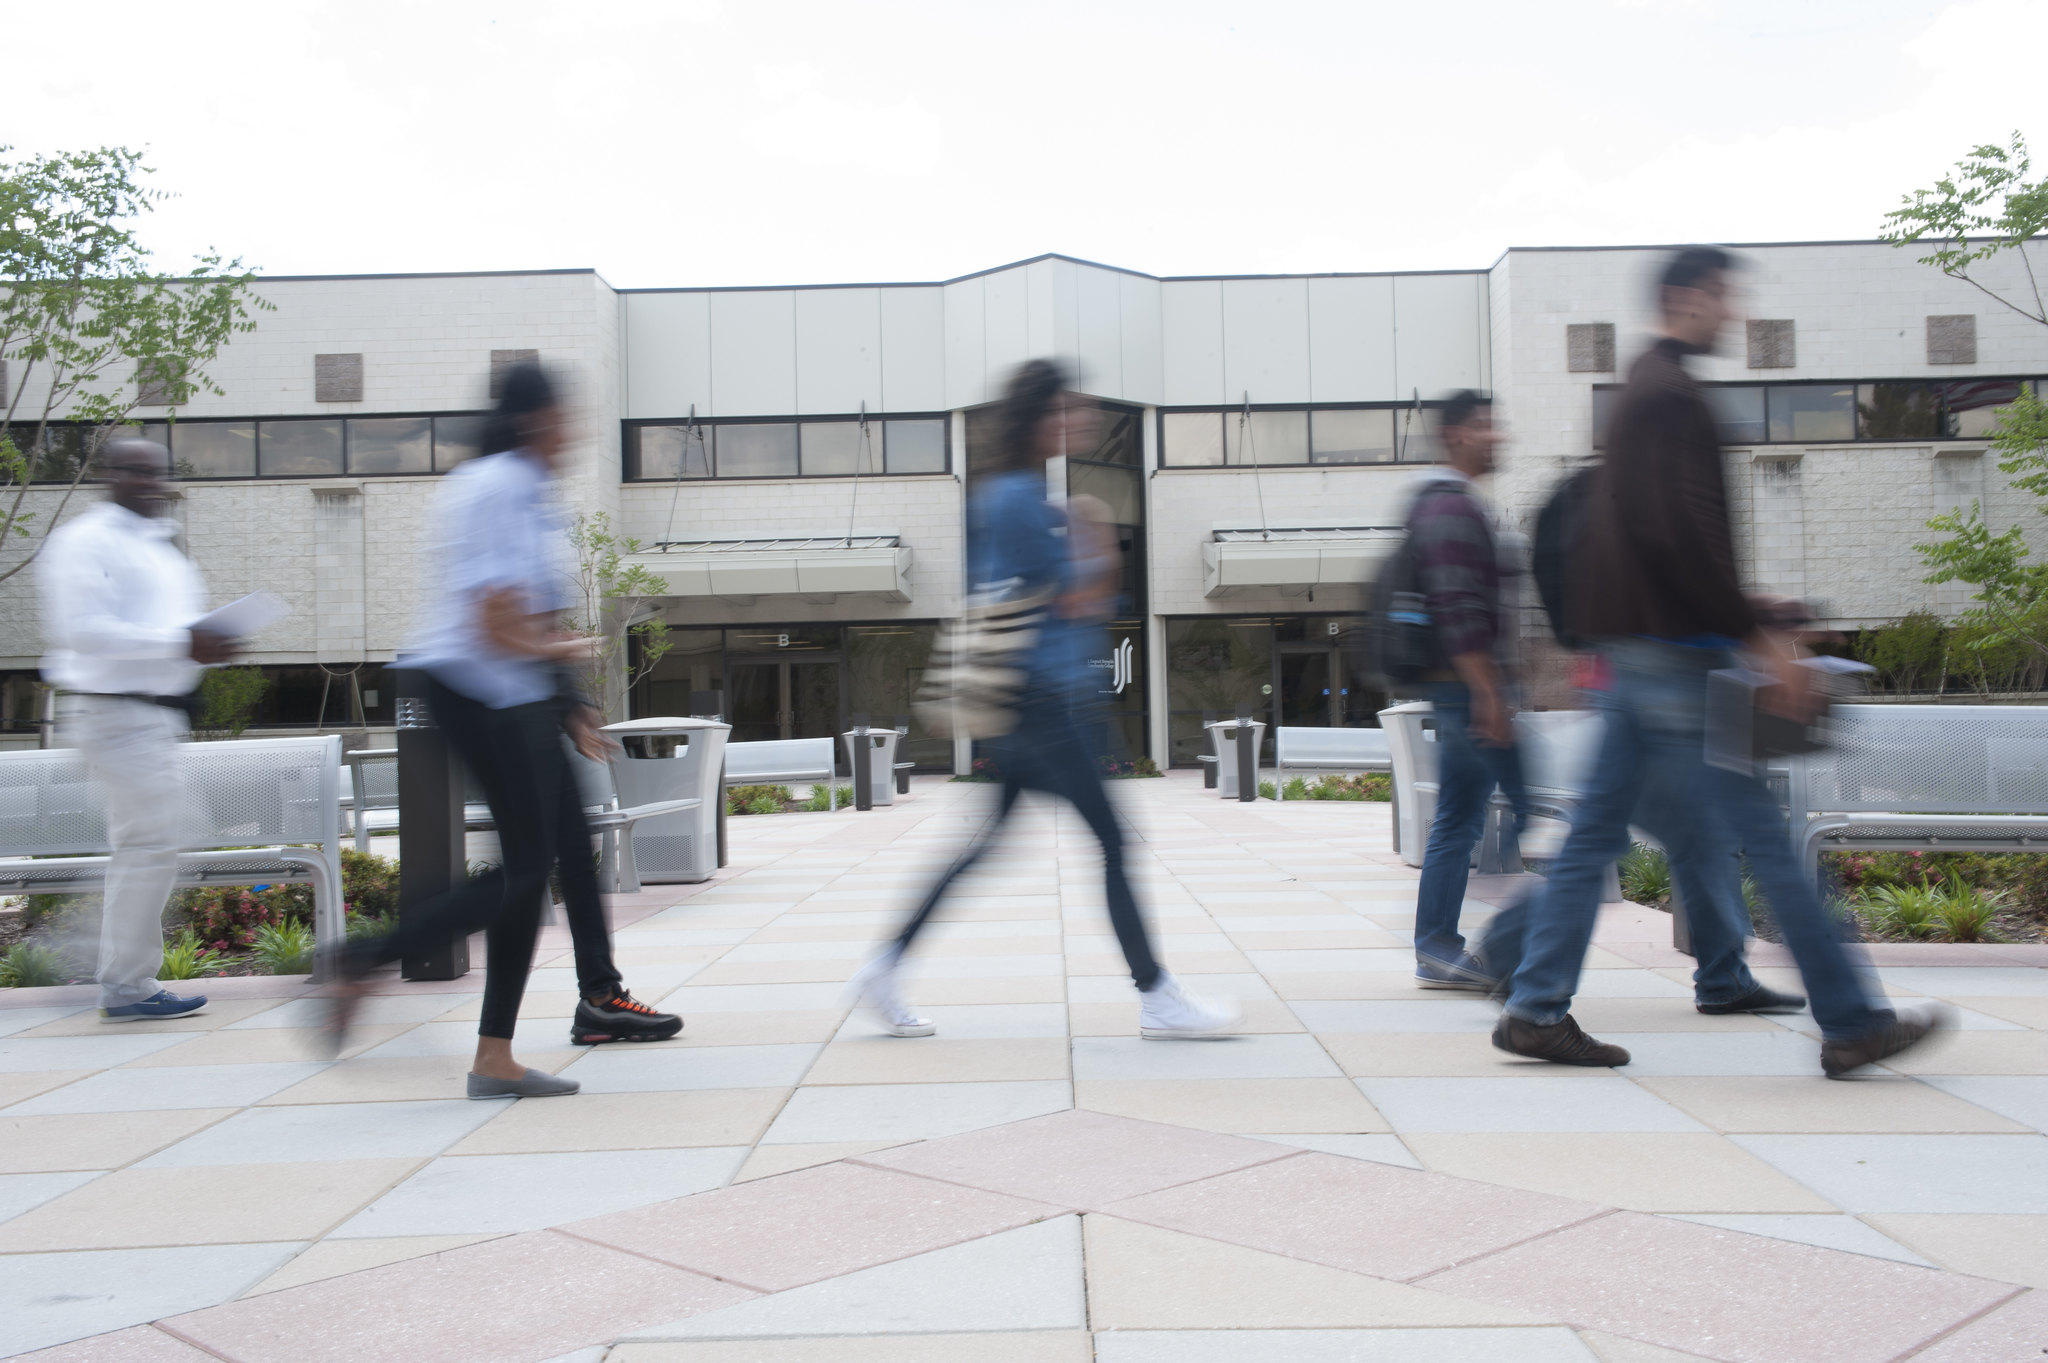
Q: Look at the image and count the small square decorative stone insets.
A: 7